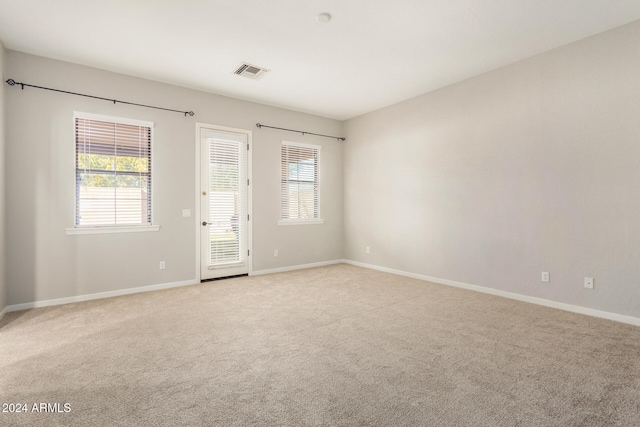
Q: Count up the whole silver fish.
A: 0